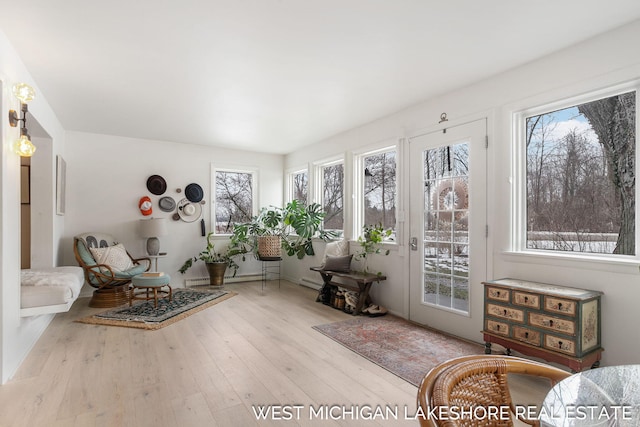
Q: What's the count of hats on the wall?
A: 5